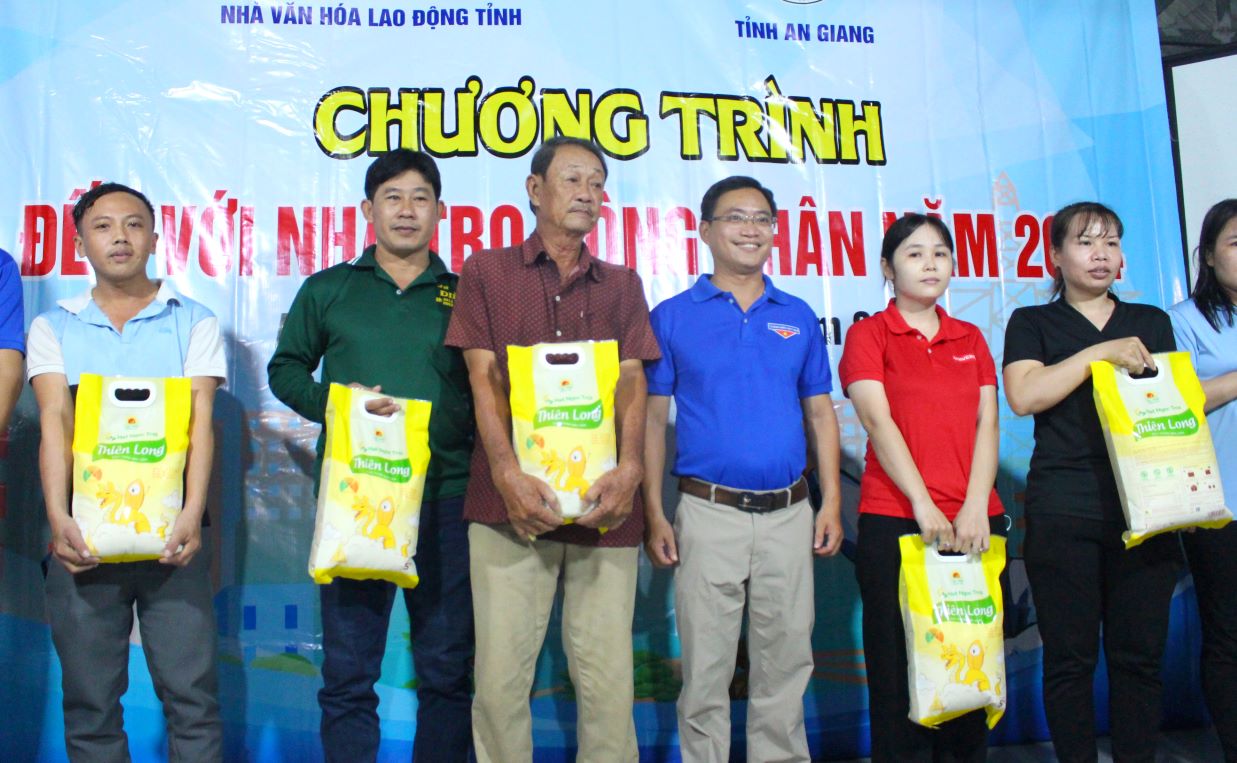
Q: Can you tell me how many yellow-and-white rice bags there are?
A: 5